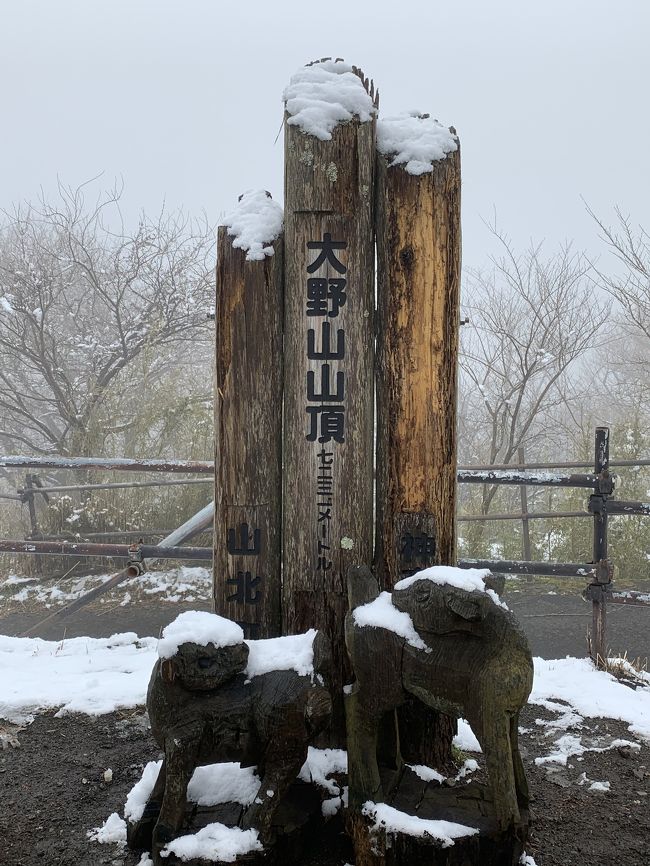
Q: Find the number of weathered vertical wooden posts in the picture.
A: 3